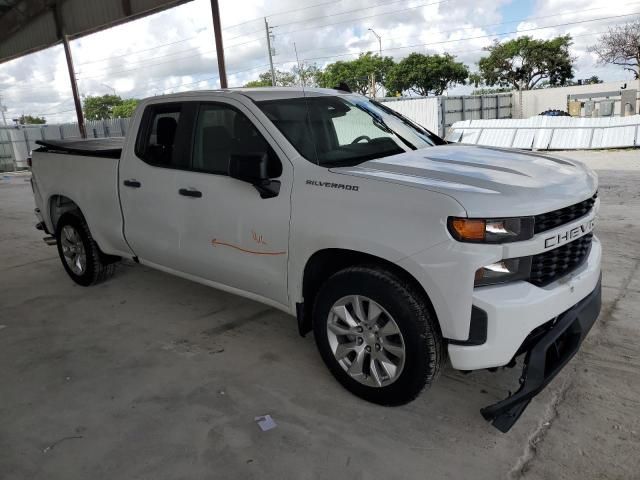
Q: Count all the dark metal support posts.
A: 2